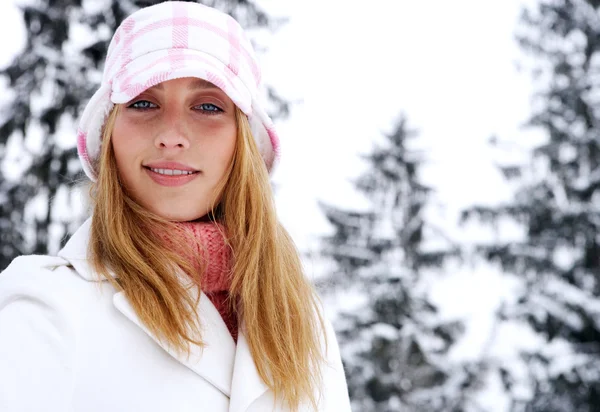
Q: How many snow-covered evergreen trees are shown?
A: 3